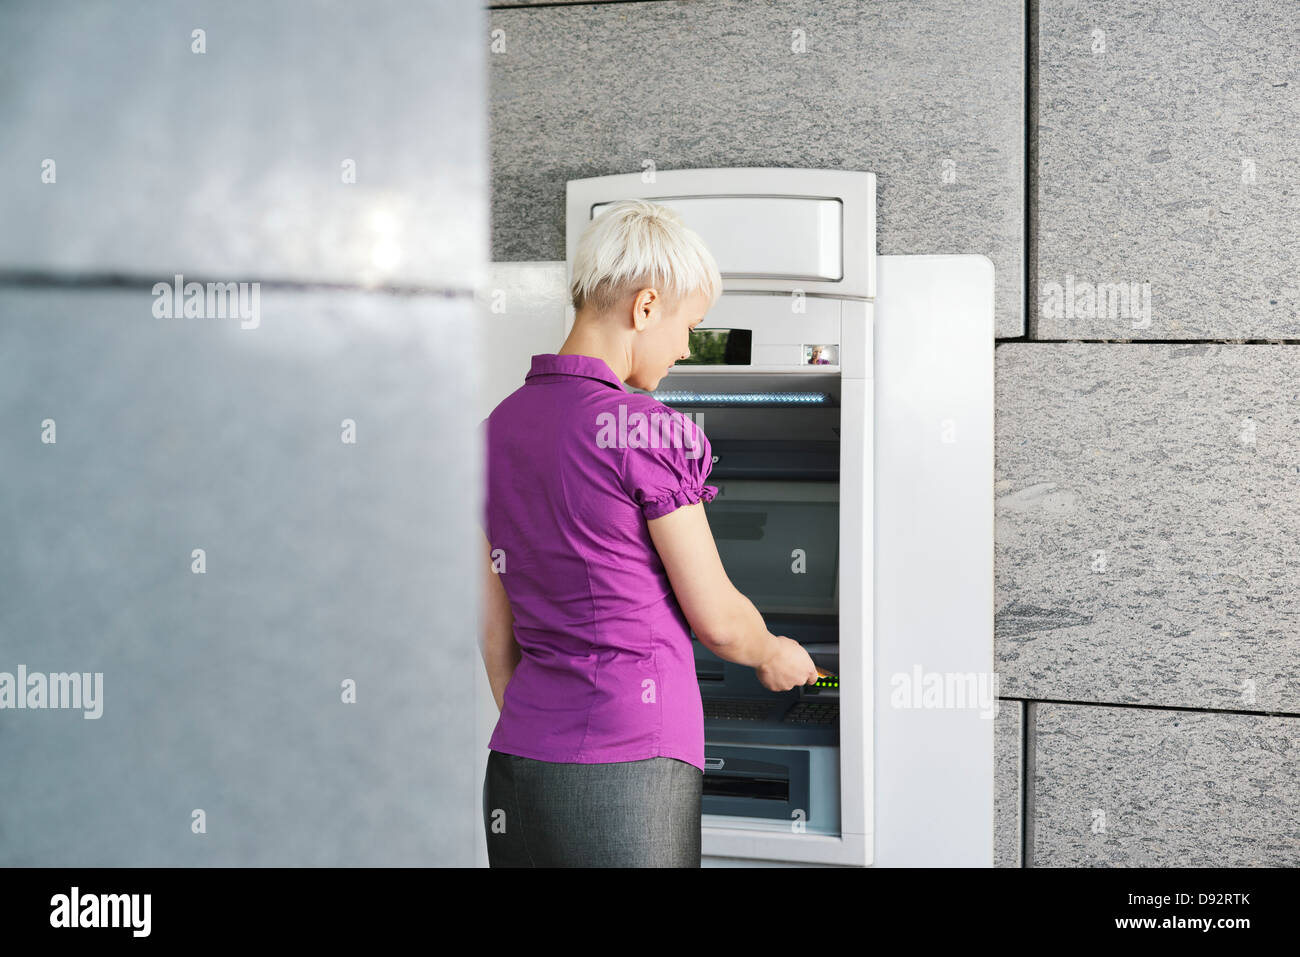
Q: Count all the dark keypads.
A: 2